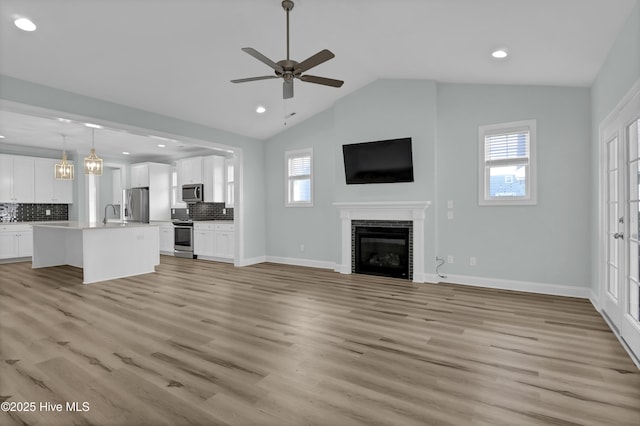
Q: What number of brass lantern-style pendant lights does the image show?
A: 2